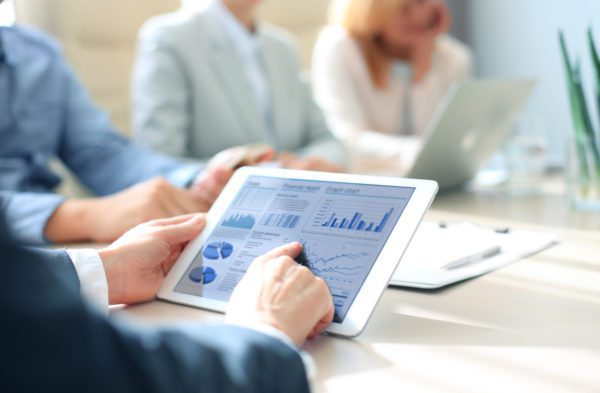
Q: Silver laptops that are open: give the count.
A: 1